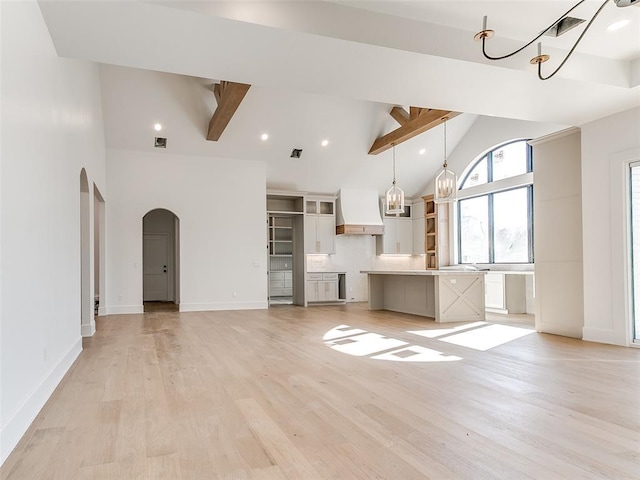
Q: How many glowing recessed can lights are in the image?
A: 5